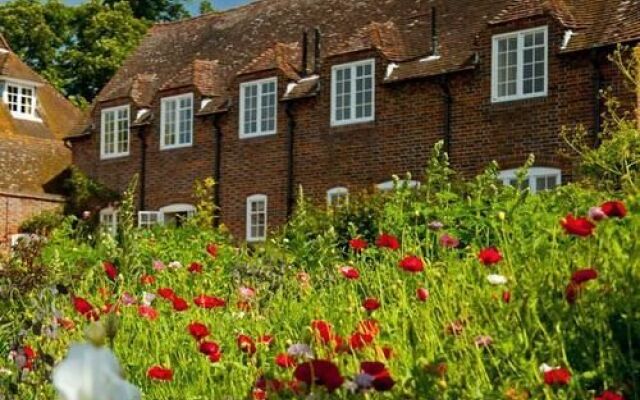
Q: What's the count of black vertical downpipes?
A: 5